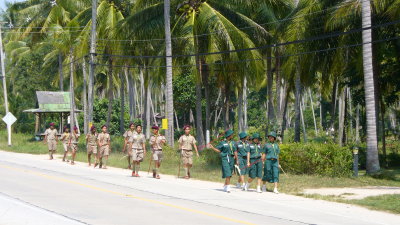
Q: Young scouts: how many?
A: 13